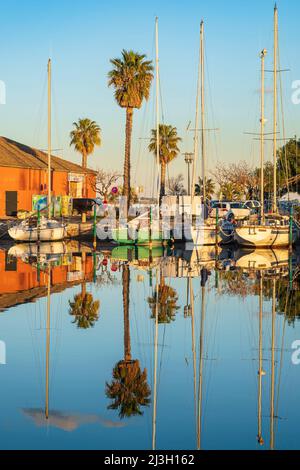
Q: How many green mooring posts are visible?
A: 5